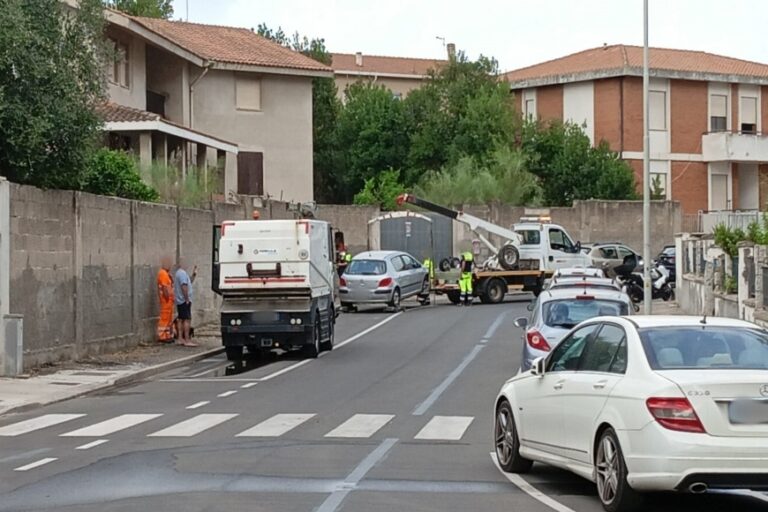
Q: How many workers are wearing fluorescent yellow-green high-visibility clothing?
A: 3